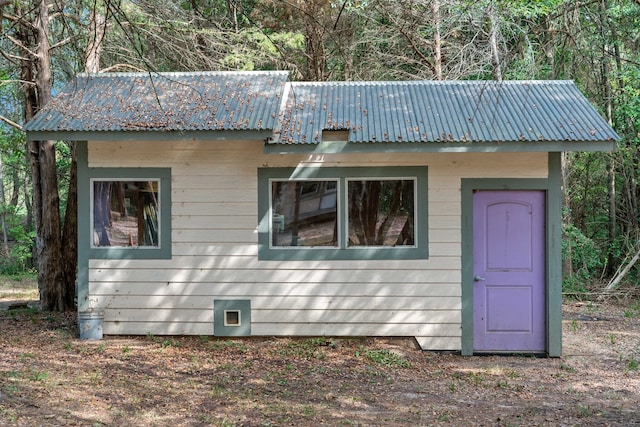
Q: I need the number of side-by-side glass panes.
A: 2